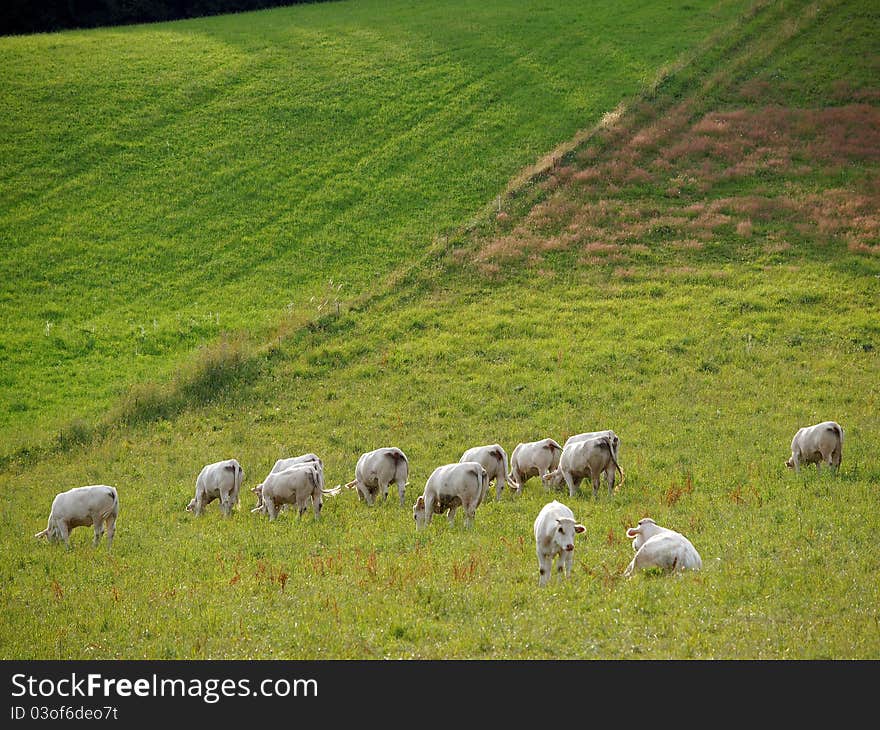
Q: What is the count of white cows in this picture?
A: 13